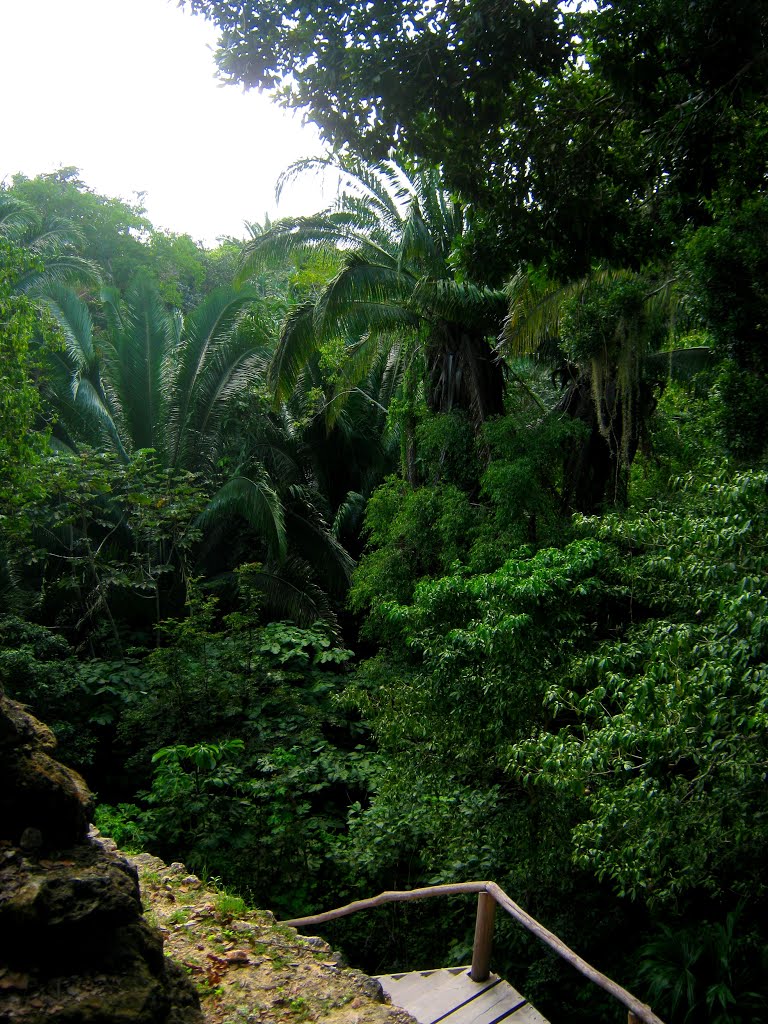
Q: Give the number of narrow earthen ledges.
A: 1